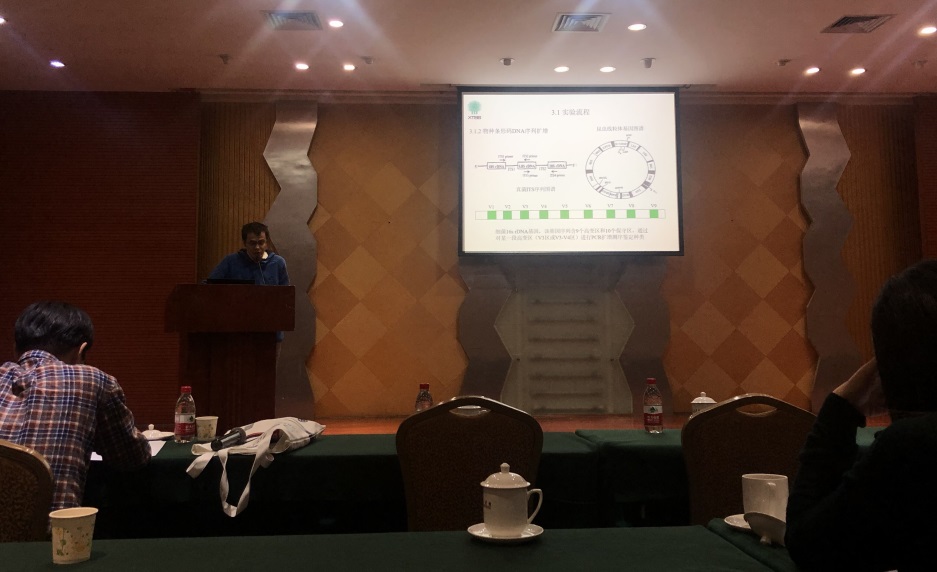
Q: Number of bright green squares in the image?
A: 9